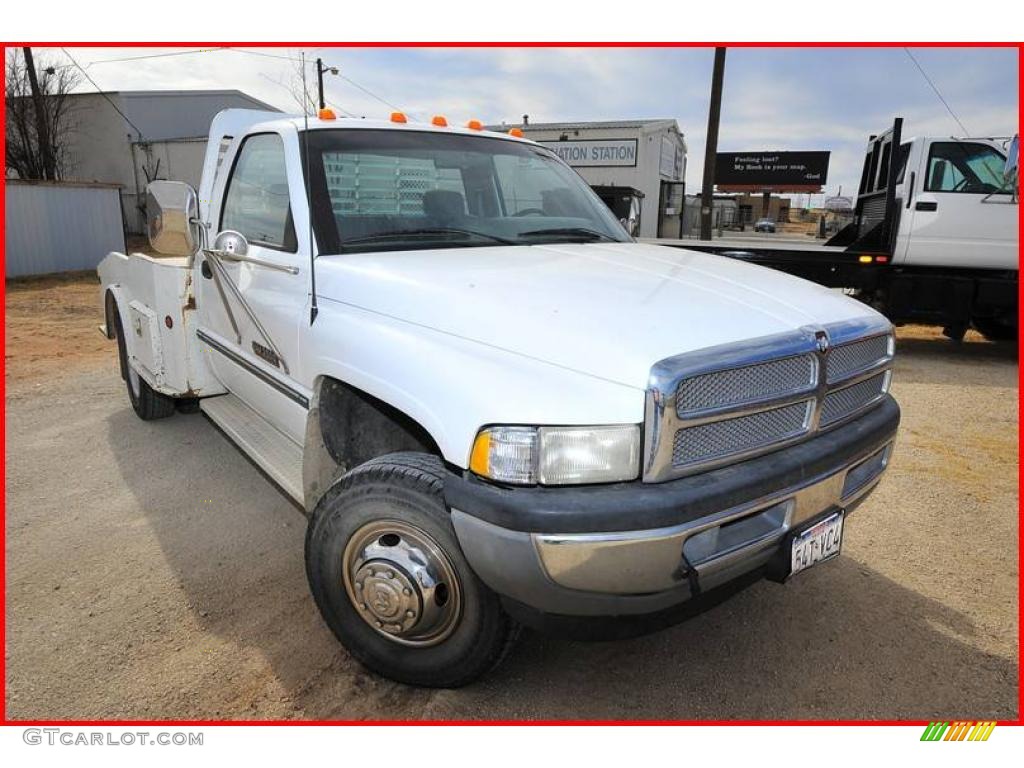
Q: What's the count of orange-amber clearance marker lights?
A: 5